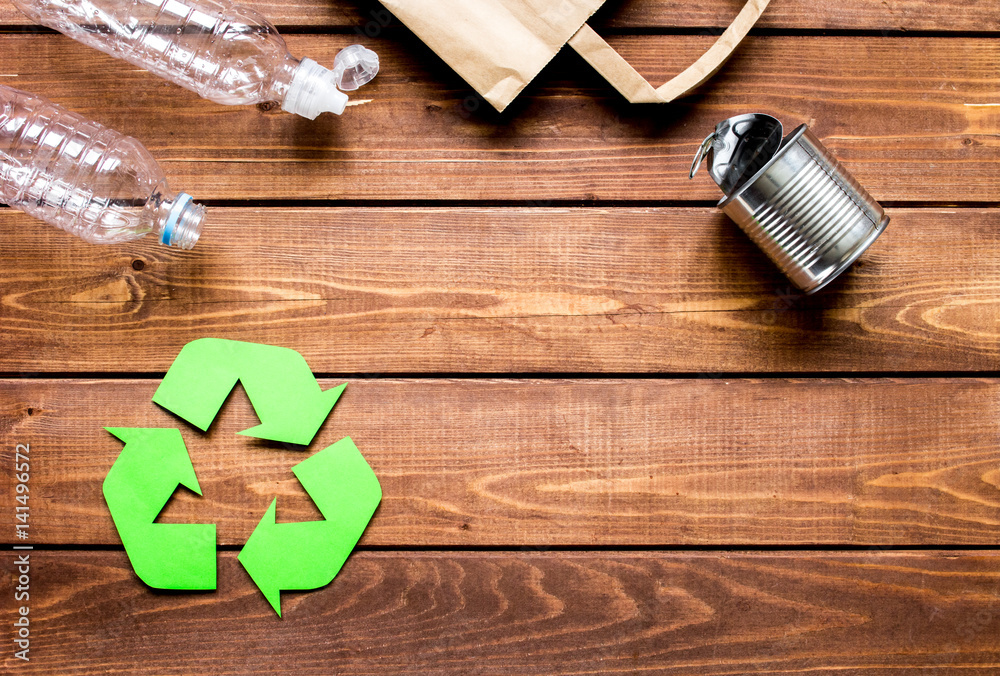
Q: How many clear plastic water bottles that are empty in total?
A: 2